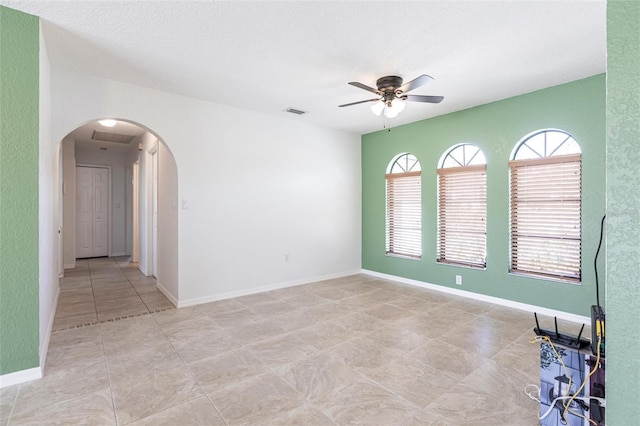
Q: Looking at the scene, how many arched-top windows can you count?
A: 3